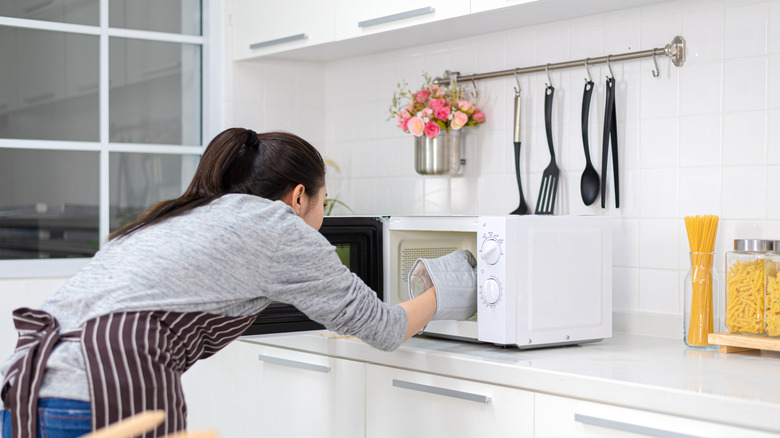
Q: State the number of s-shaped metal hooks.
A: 6